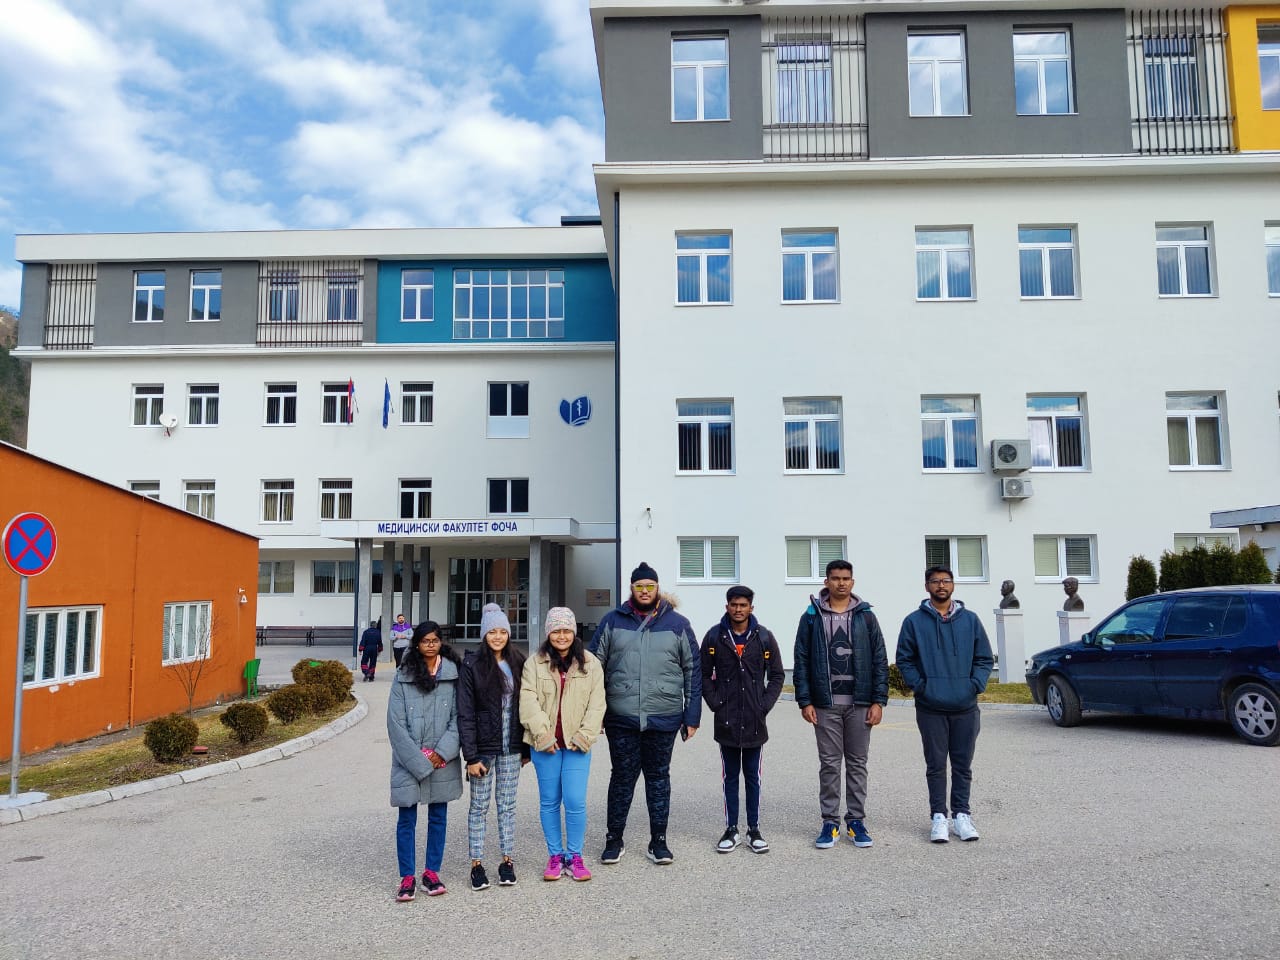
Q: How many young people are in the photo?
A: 7